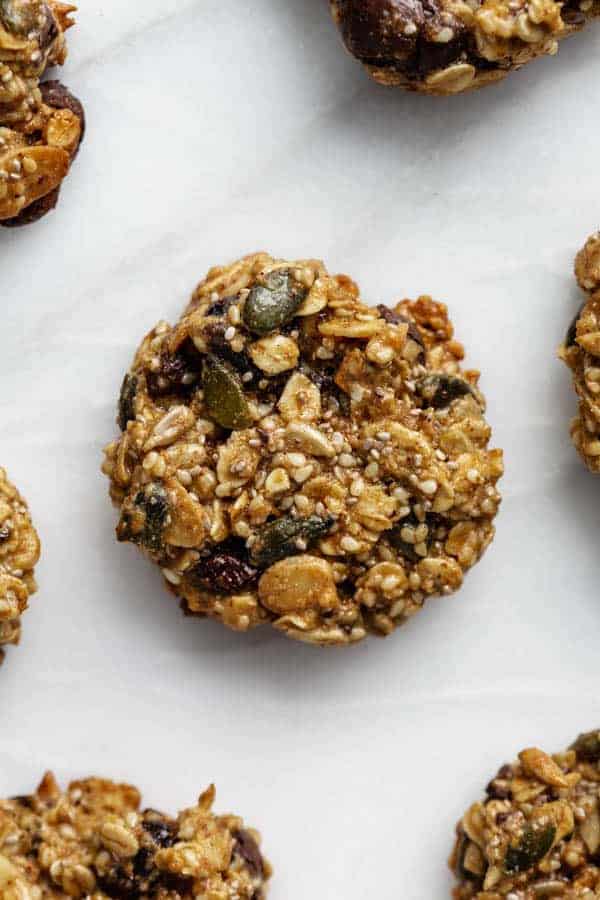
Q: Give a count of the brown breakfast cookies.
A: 7